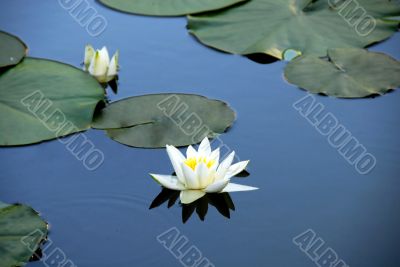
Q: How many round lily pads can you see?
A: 7